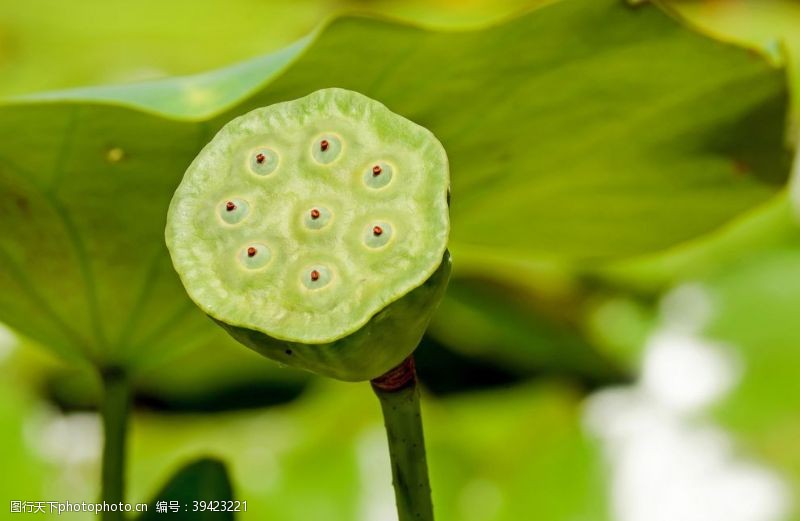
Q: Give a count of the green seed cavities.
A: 8